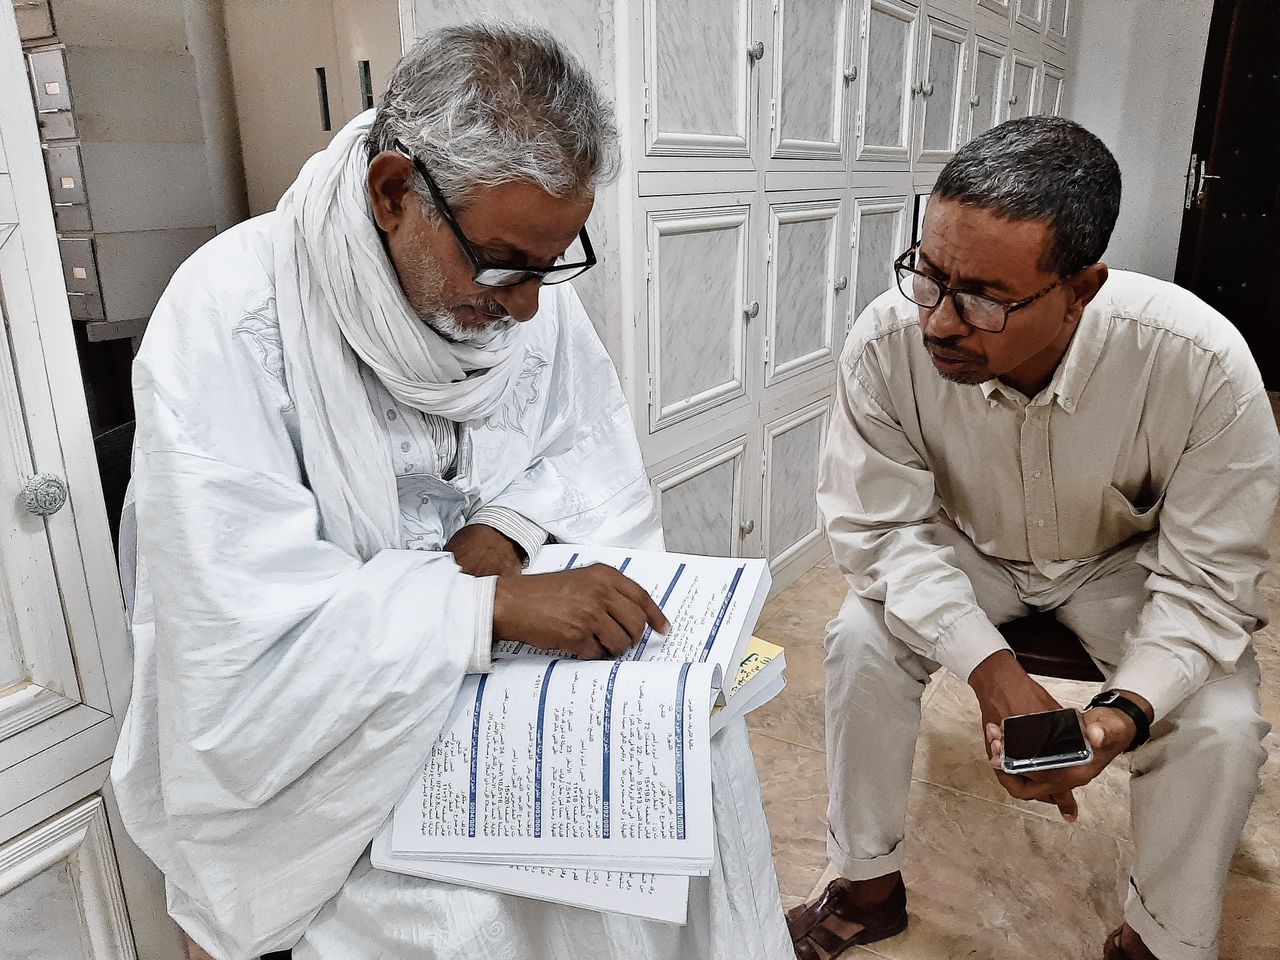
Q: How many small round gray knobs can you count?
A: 10